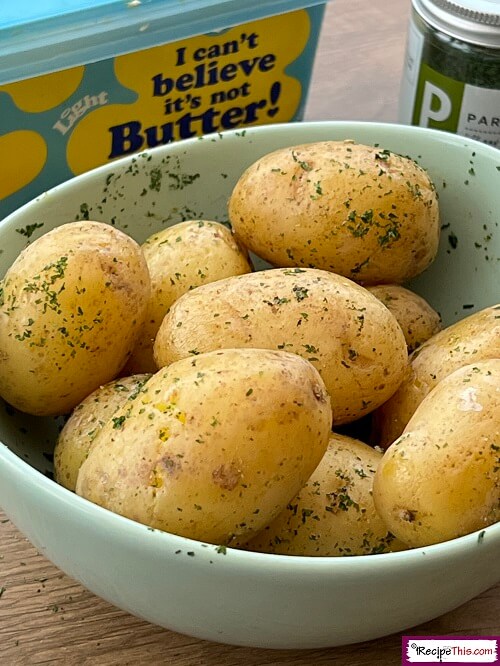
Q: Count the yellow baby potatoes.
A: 10